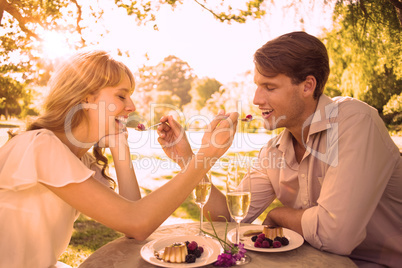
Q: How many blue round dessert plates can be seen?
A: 0